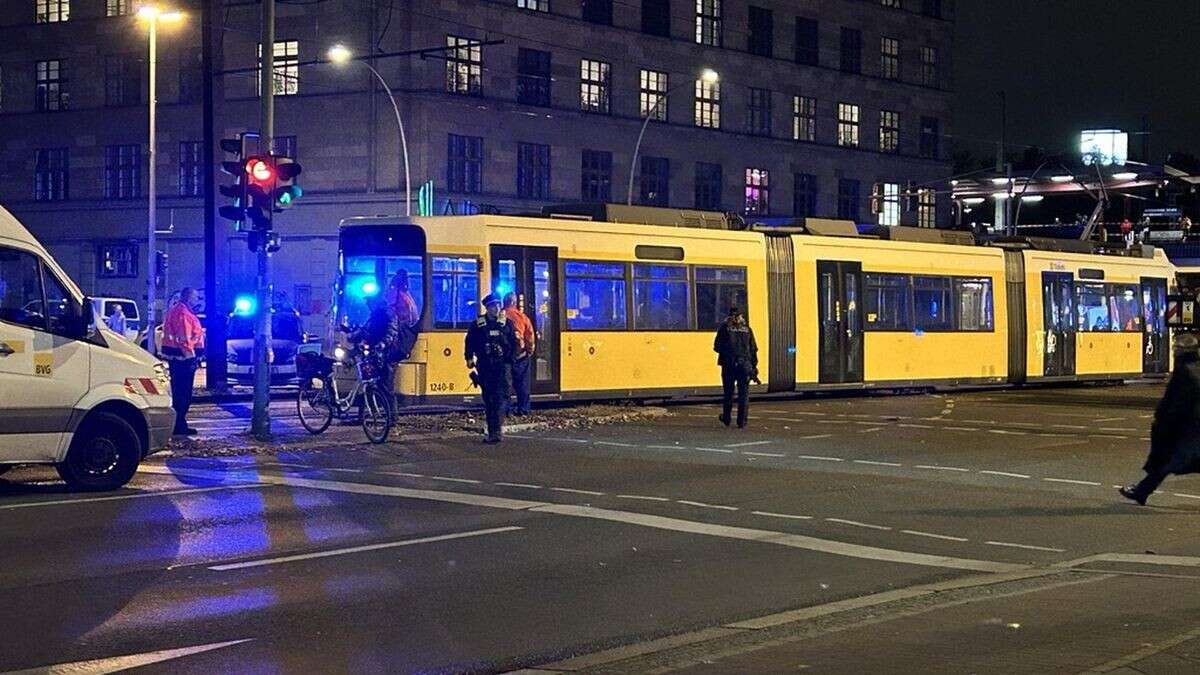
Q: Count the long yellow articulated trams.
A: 1